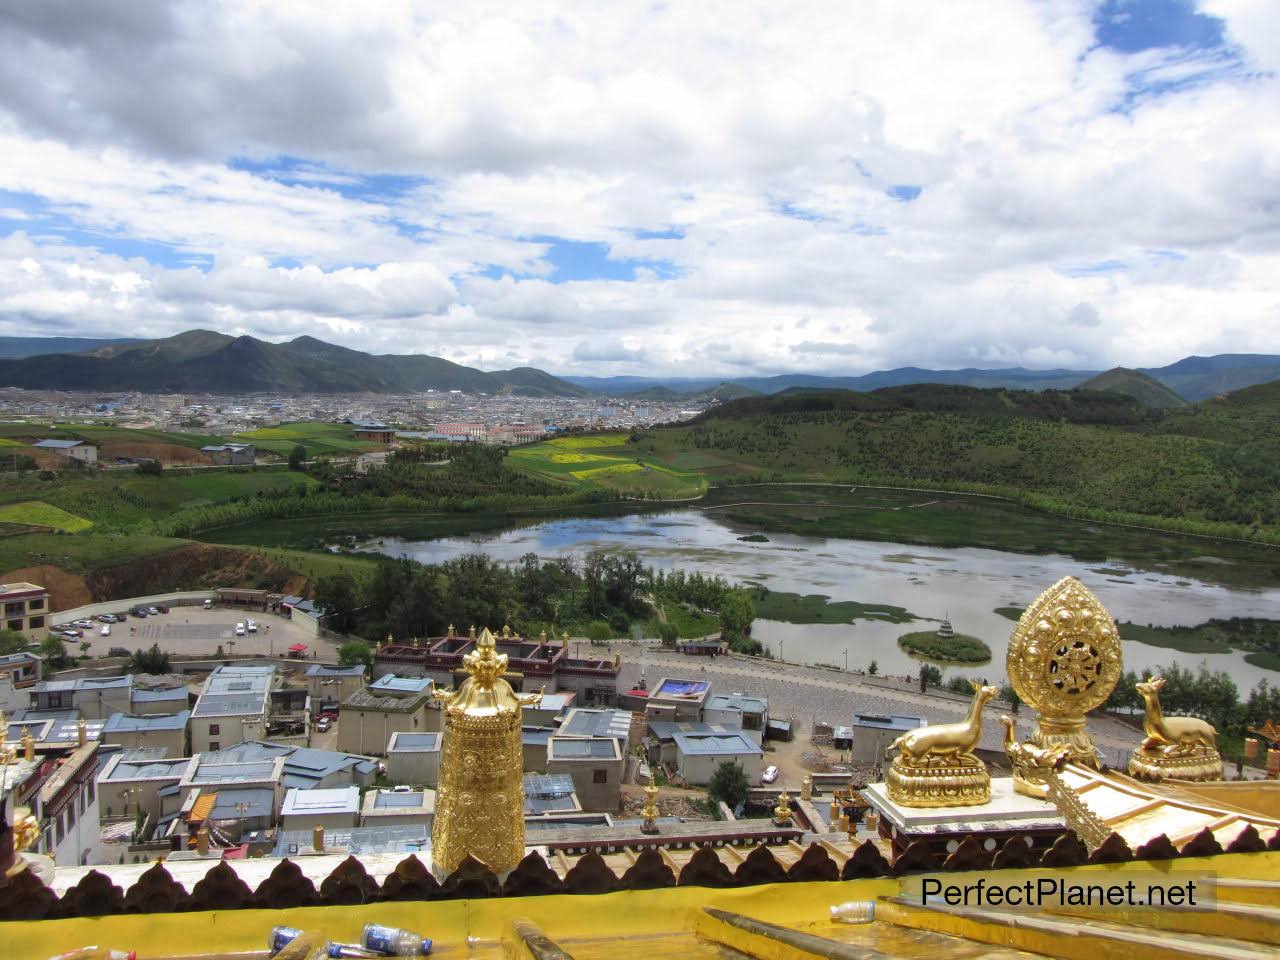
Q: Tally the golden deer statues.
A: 2